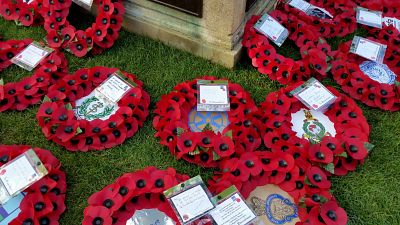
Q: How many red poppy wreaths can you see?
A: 13